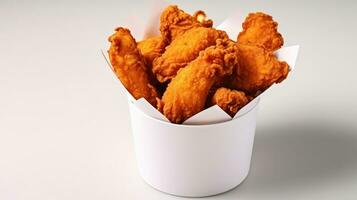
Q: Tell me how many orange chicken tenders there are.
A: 8